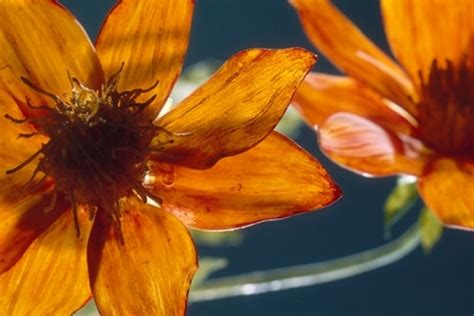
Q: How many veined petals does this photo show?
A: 13